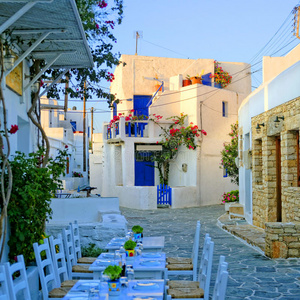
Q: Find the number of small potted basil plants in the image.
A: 3